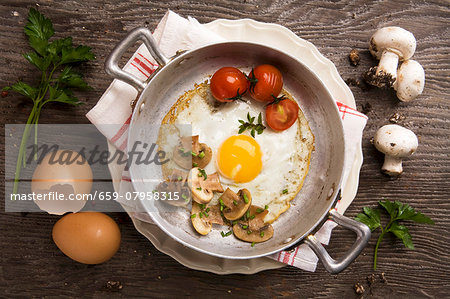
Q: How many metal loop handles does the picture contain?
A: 2